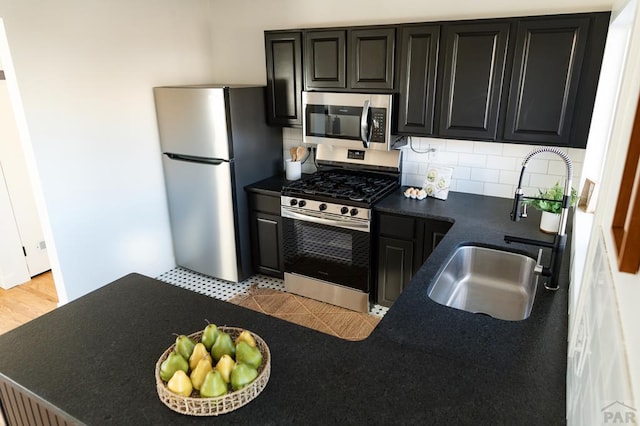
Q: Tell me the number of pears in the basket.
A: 12